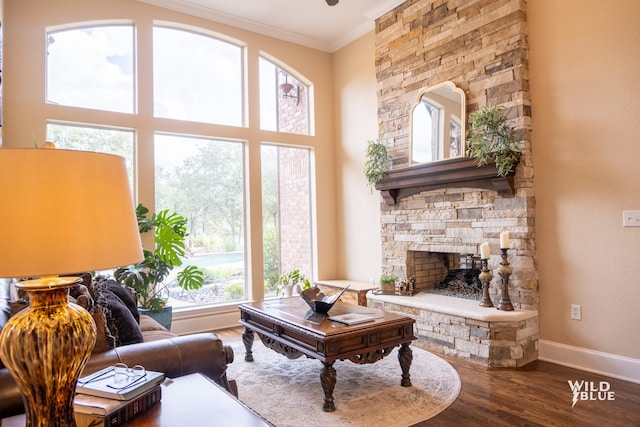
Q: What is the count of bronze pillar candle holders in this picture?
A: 2